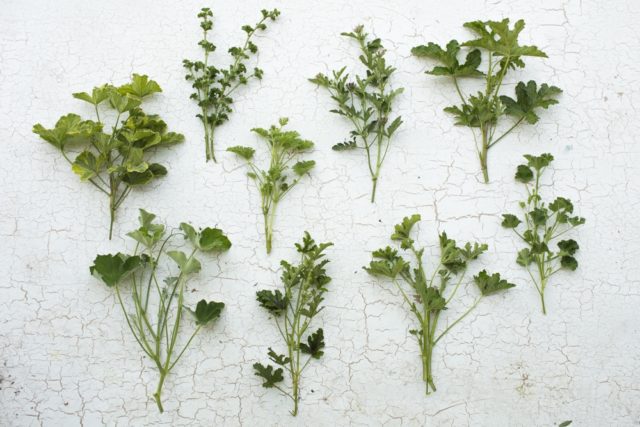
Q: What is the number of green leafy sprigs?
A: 9